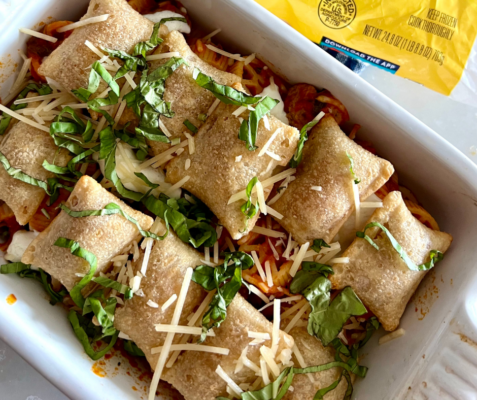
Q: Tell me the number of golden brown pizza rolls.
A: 10